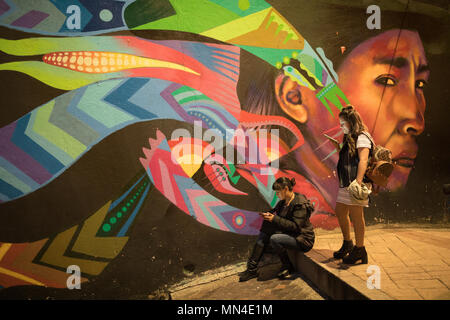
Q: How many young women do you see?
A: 2